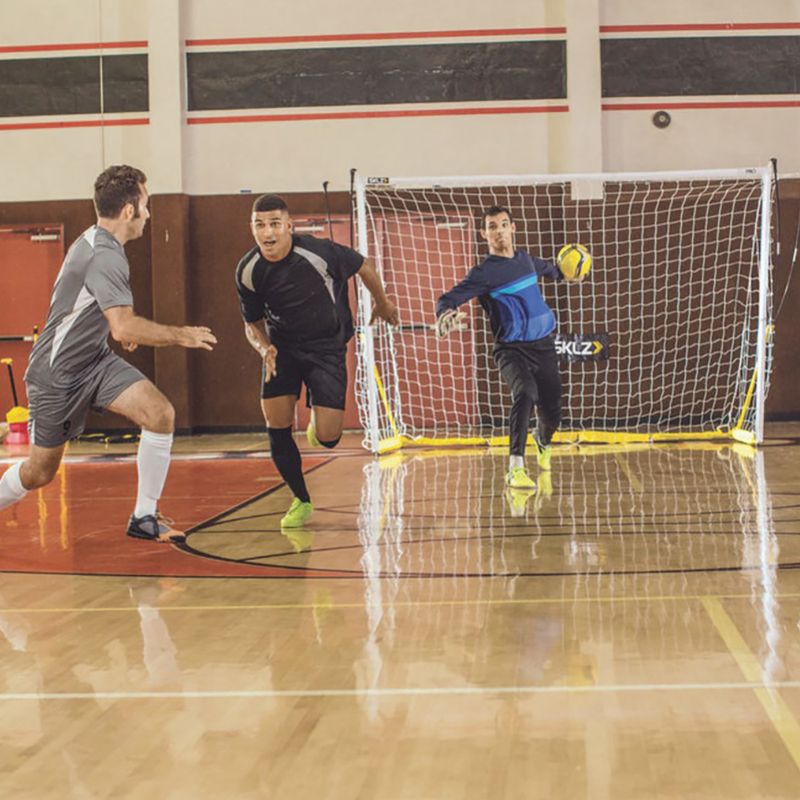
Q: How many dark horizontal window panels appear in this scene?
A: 3